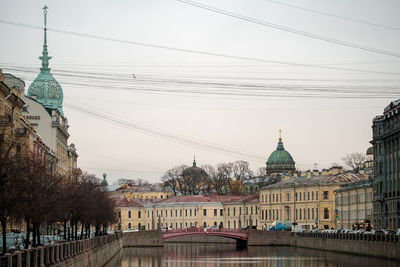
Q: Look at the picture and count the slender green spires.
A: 1